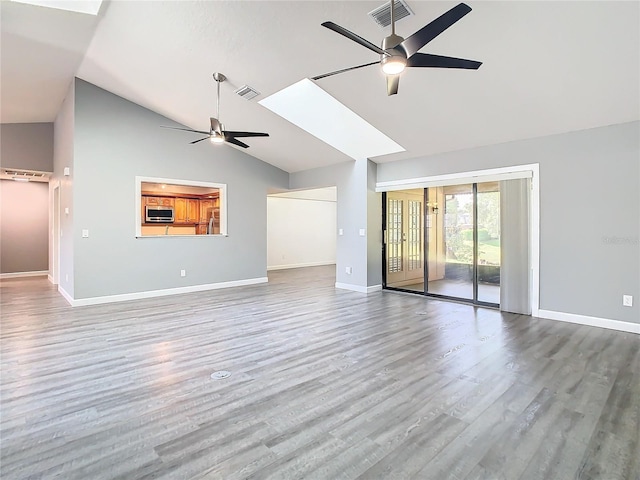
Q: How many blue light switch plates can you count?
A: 0